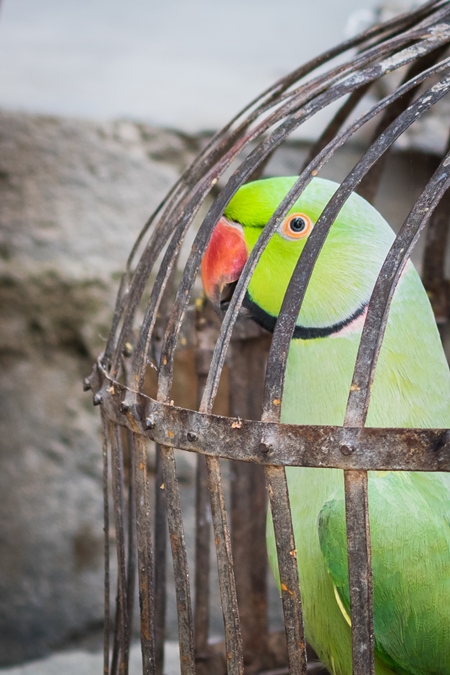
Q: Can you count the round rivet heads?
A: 7